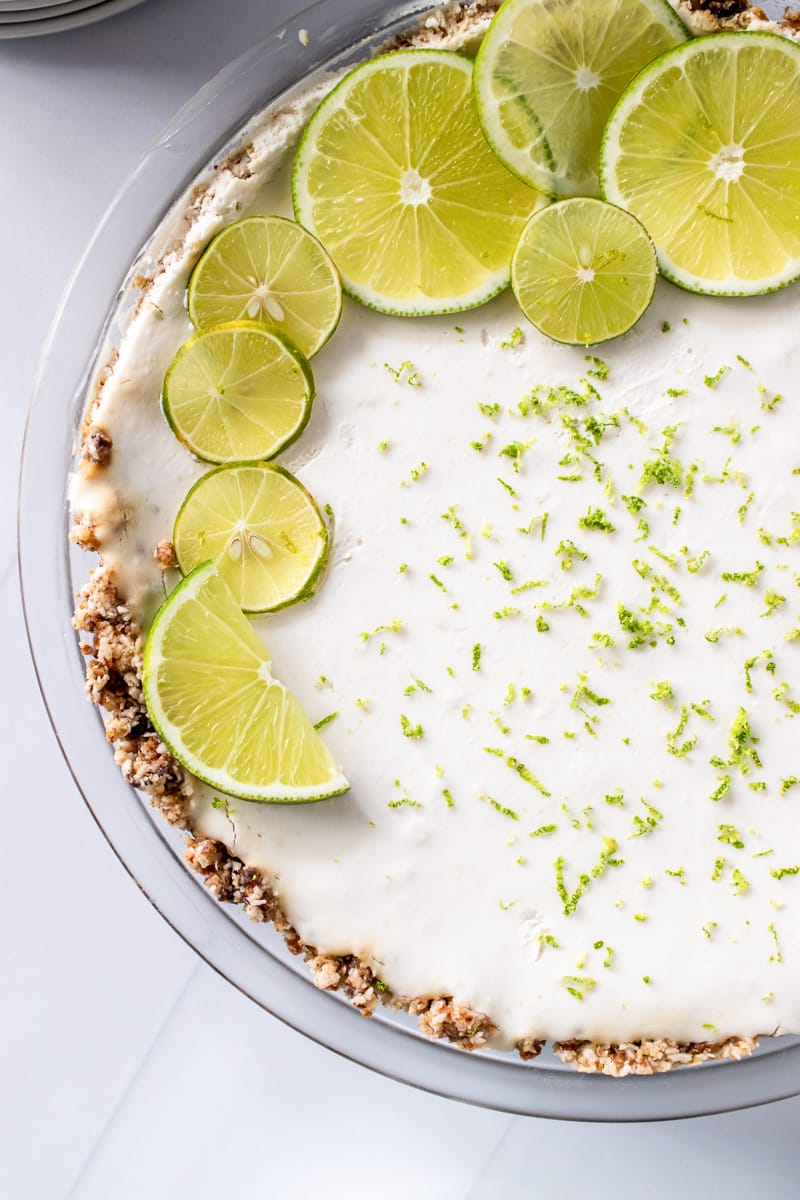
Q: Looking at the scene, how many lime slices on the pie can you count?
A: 8